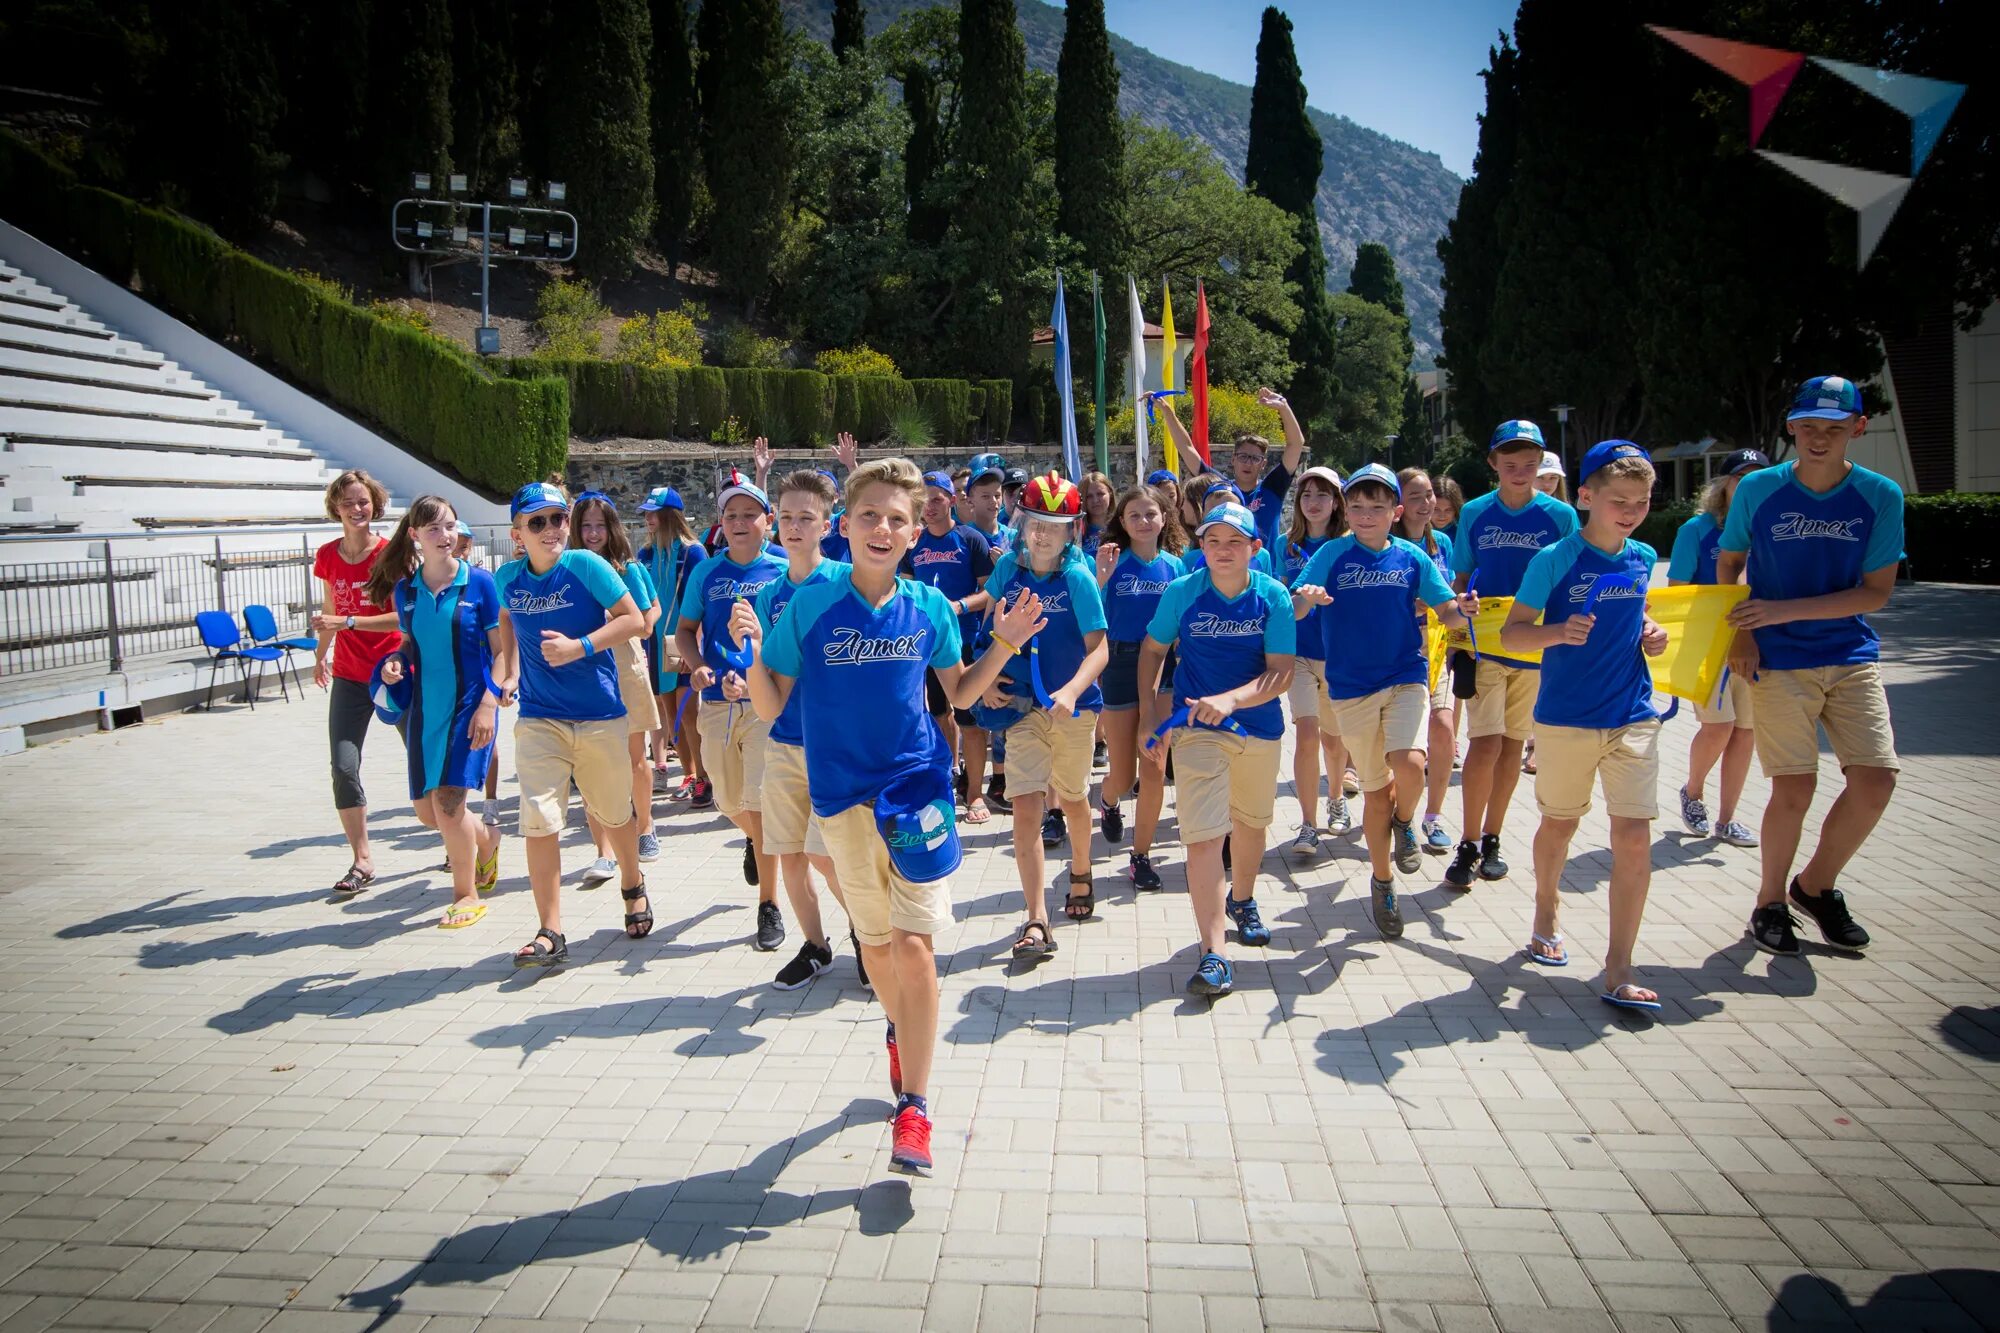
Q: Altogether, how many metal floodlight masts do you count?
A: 1